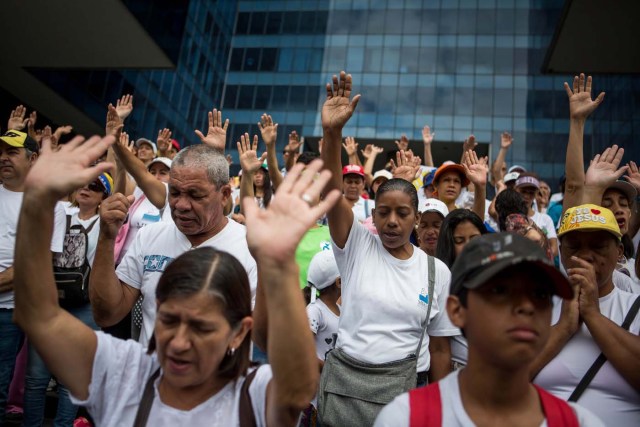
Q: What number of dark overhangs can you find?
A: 2